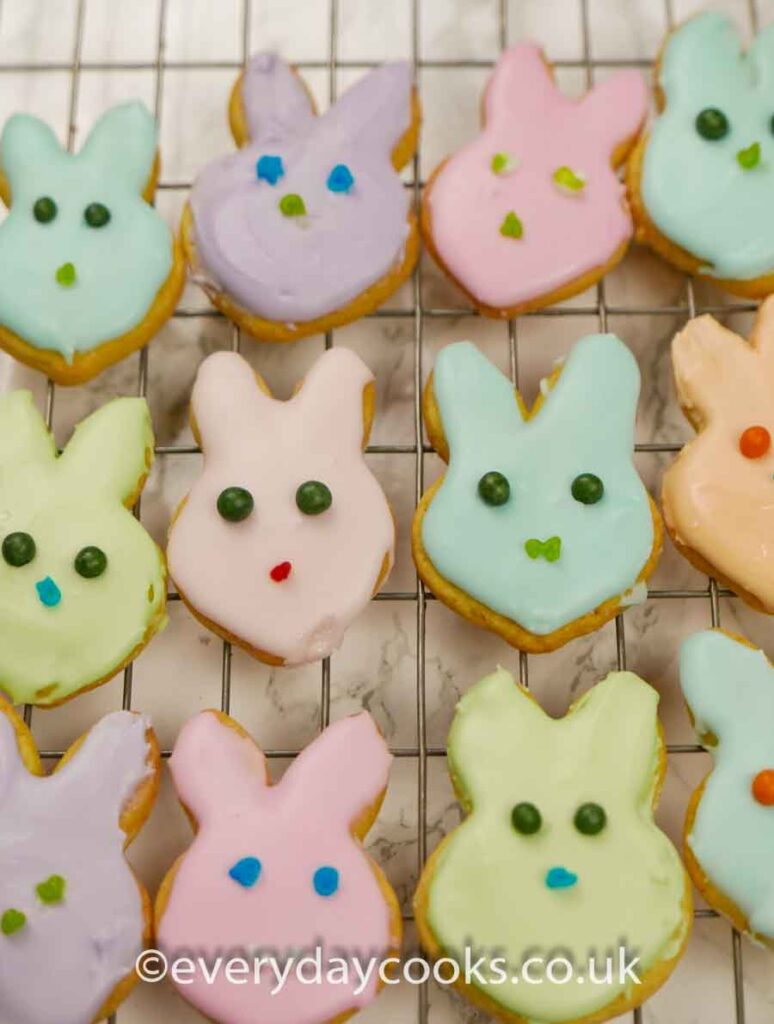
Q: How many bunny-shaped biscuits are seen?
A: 12